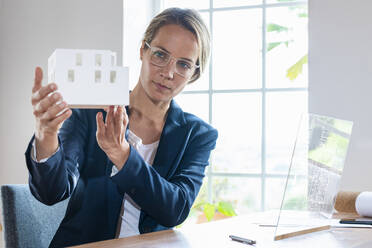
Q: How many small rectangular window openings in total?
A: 5